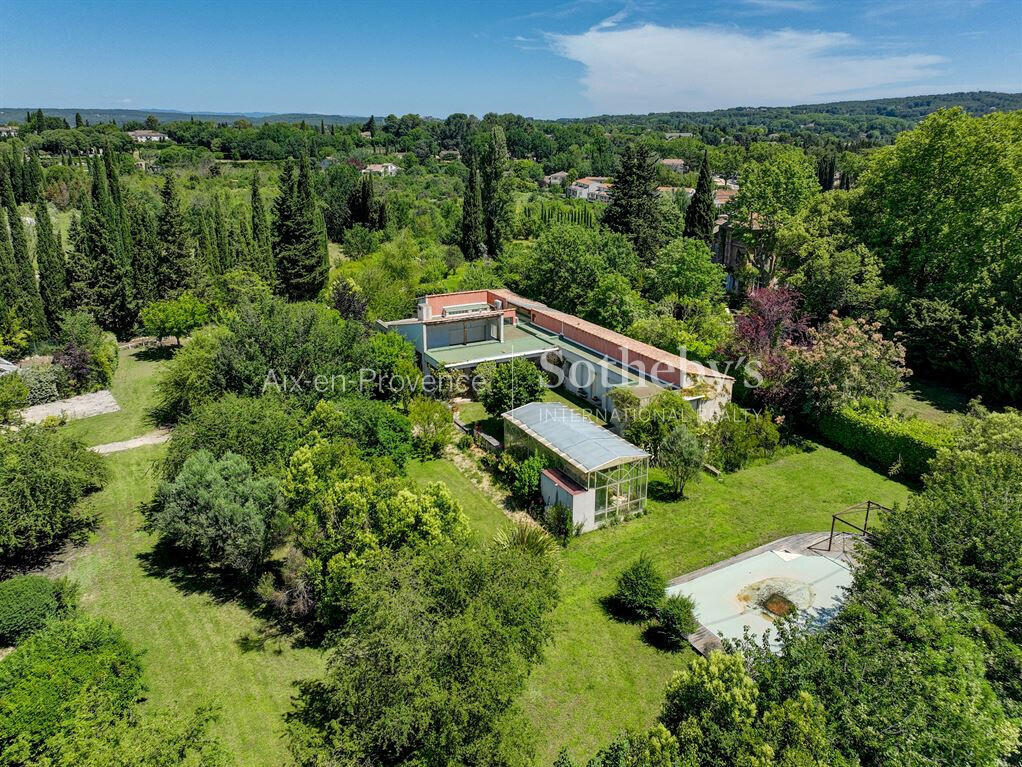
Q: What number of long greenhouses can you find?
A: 1